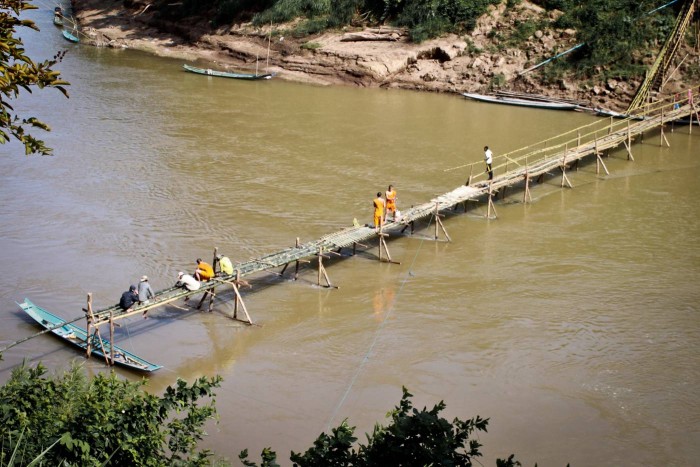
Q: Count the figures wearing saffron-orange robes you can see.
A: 3